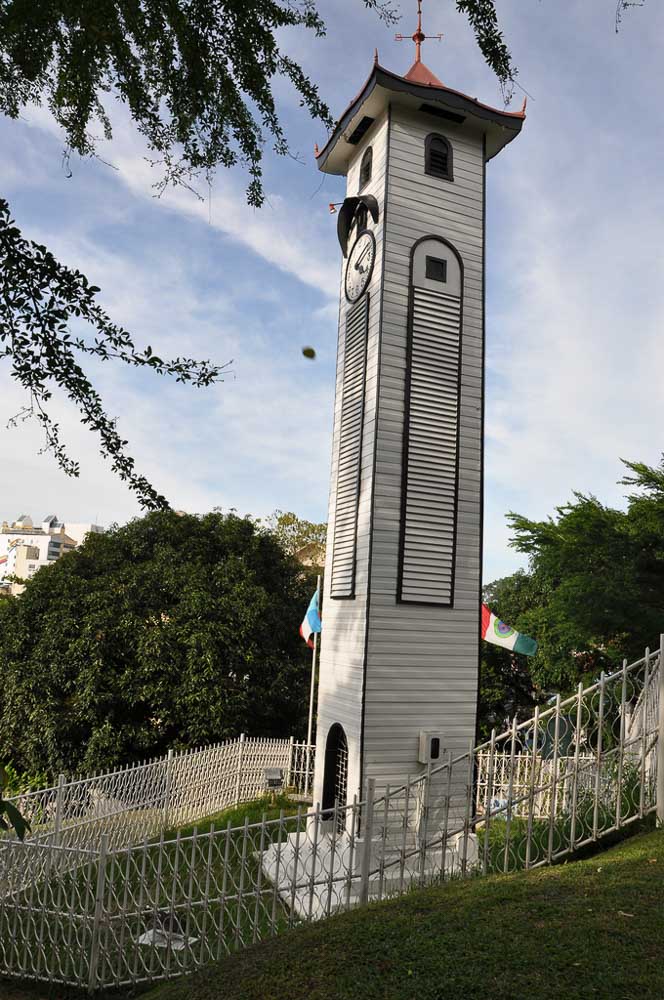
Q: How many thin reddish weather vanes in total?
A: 1